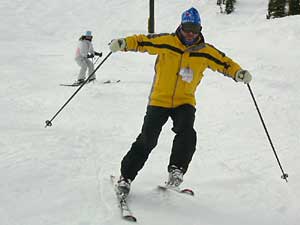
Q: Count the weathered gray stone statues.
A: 0